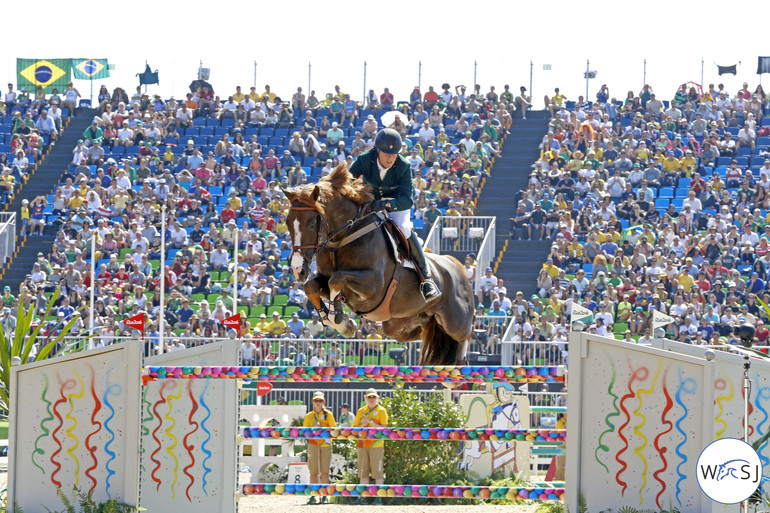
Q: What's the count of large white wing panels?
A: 4